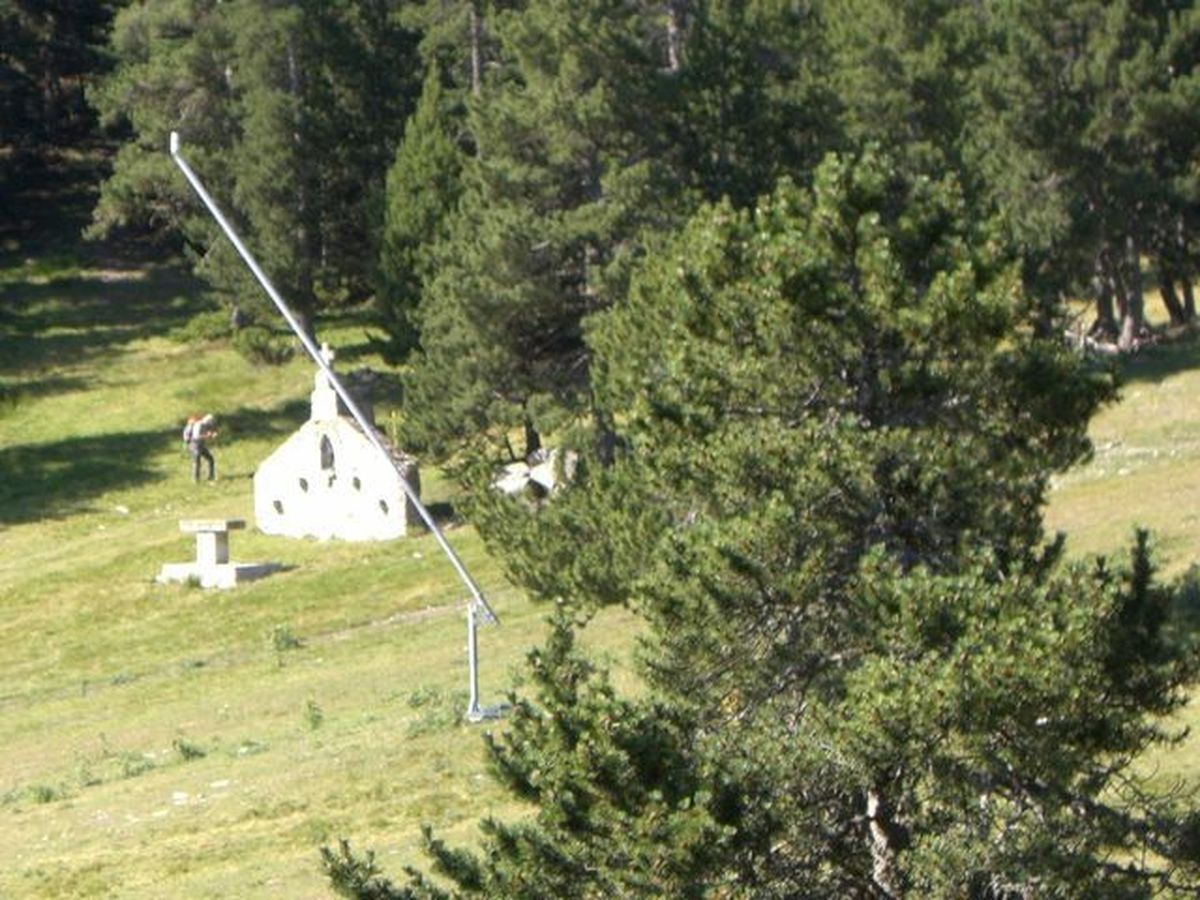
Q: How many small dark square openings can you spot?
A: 4